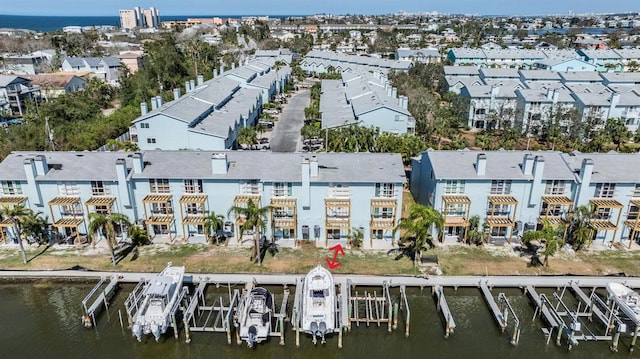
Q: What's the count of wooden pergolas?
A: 14